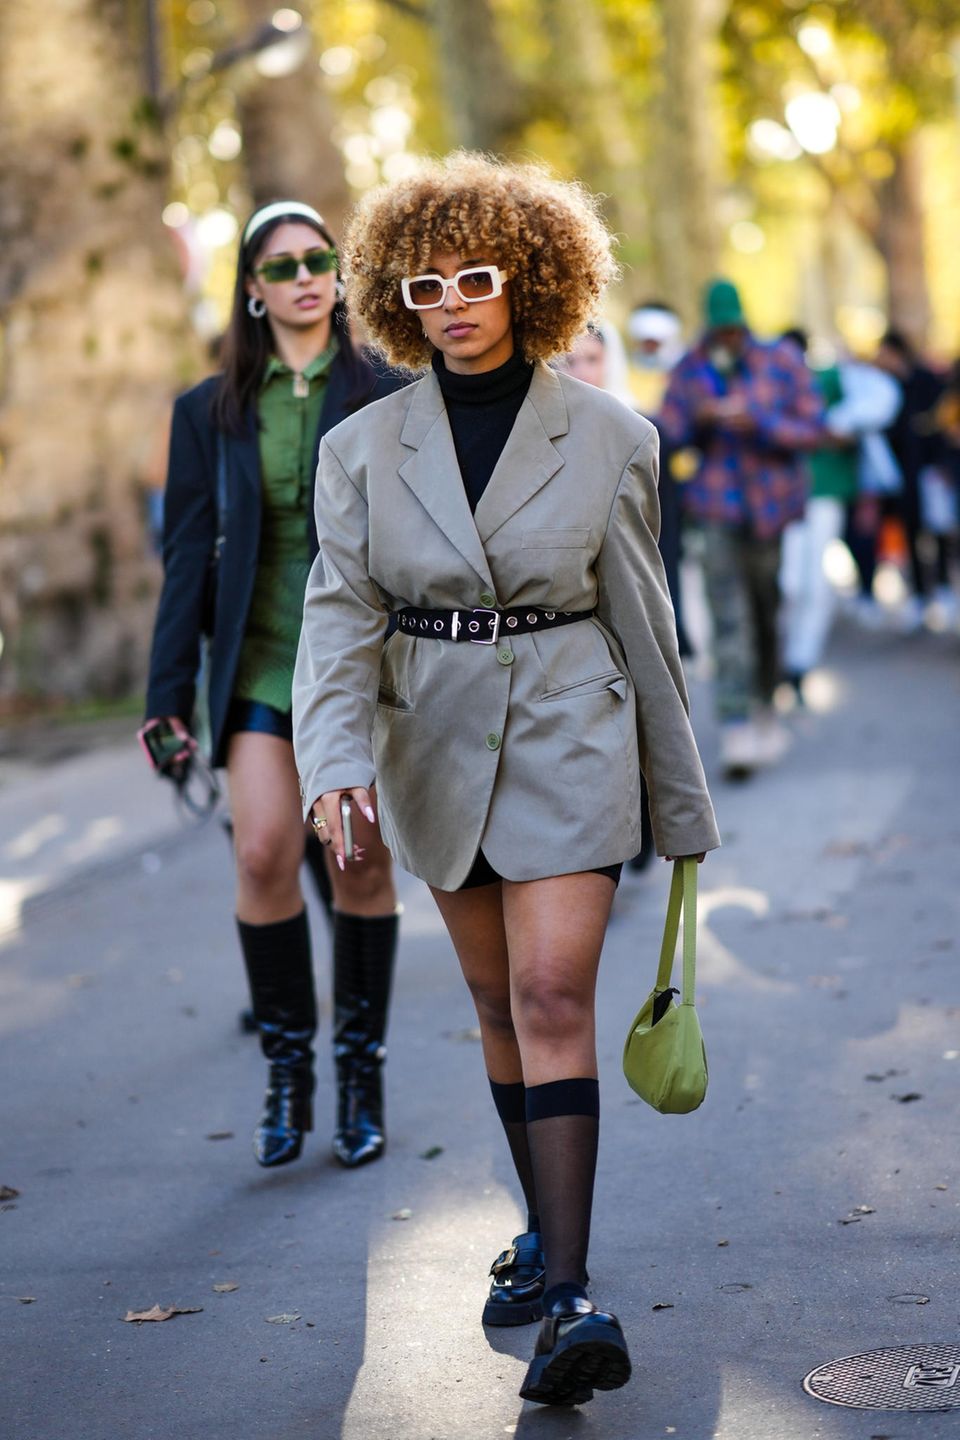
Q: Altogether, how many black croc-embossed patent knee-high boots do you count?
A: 2